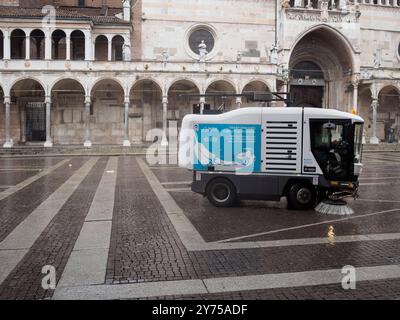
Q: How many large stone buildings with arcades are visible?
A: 1